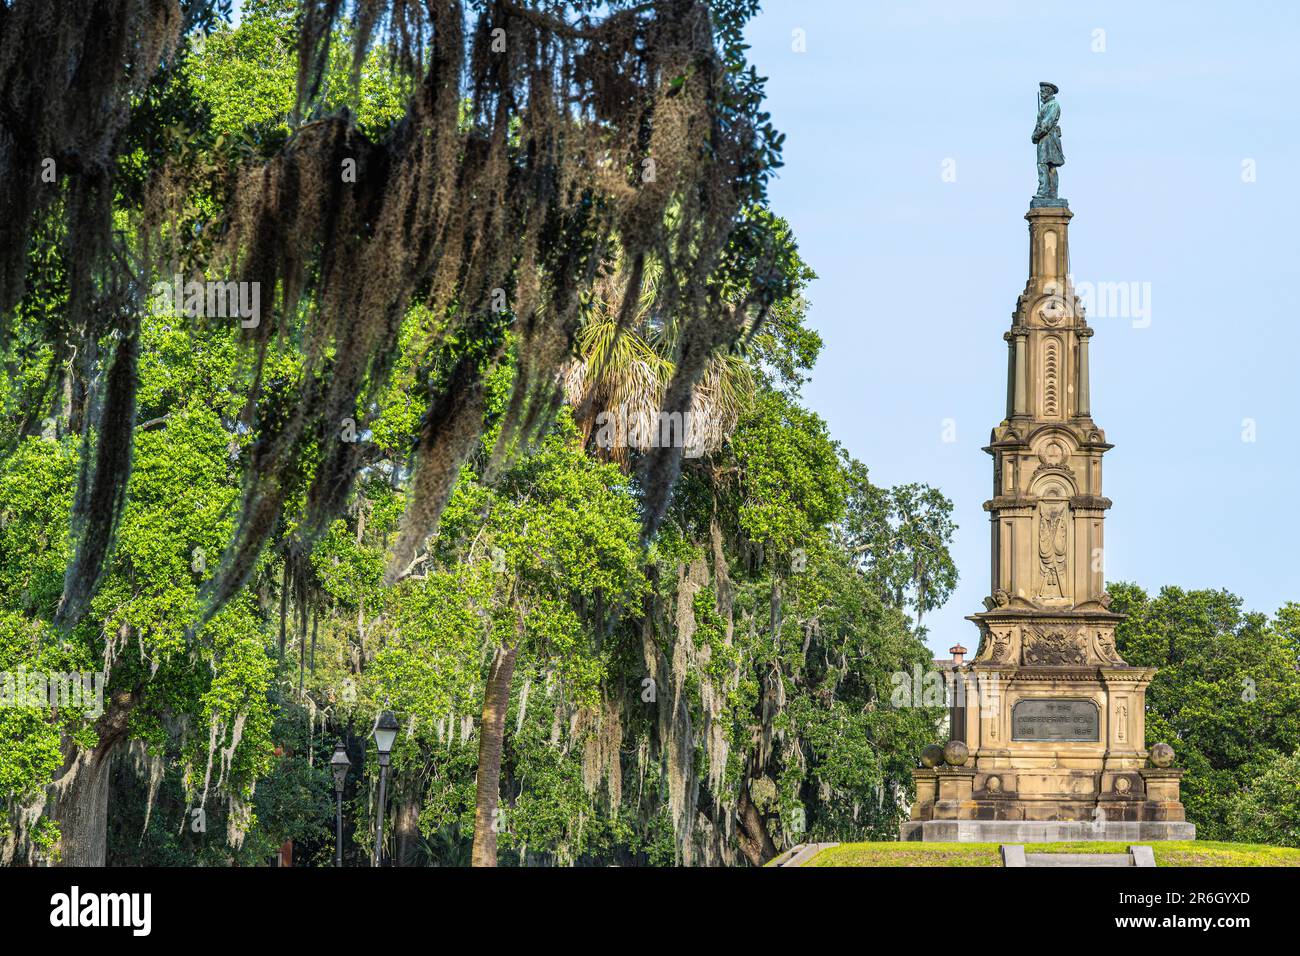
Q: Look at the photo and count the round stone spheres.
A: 3